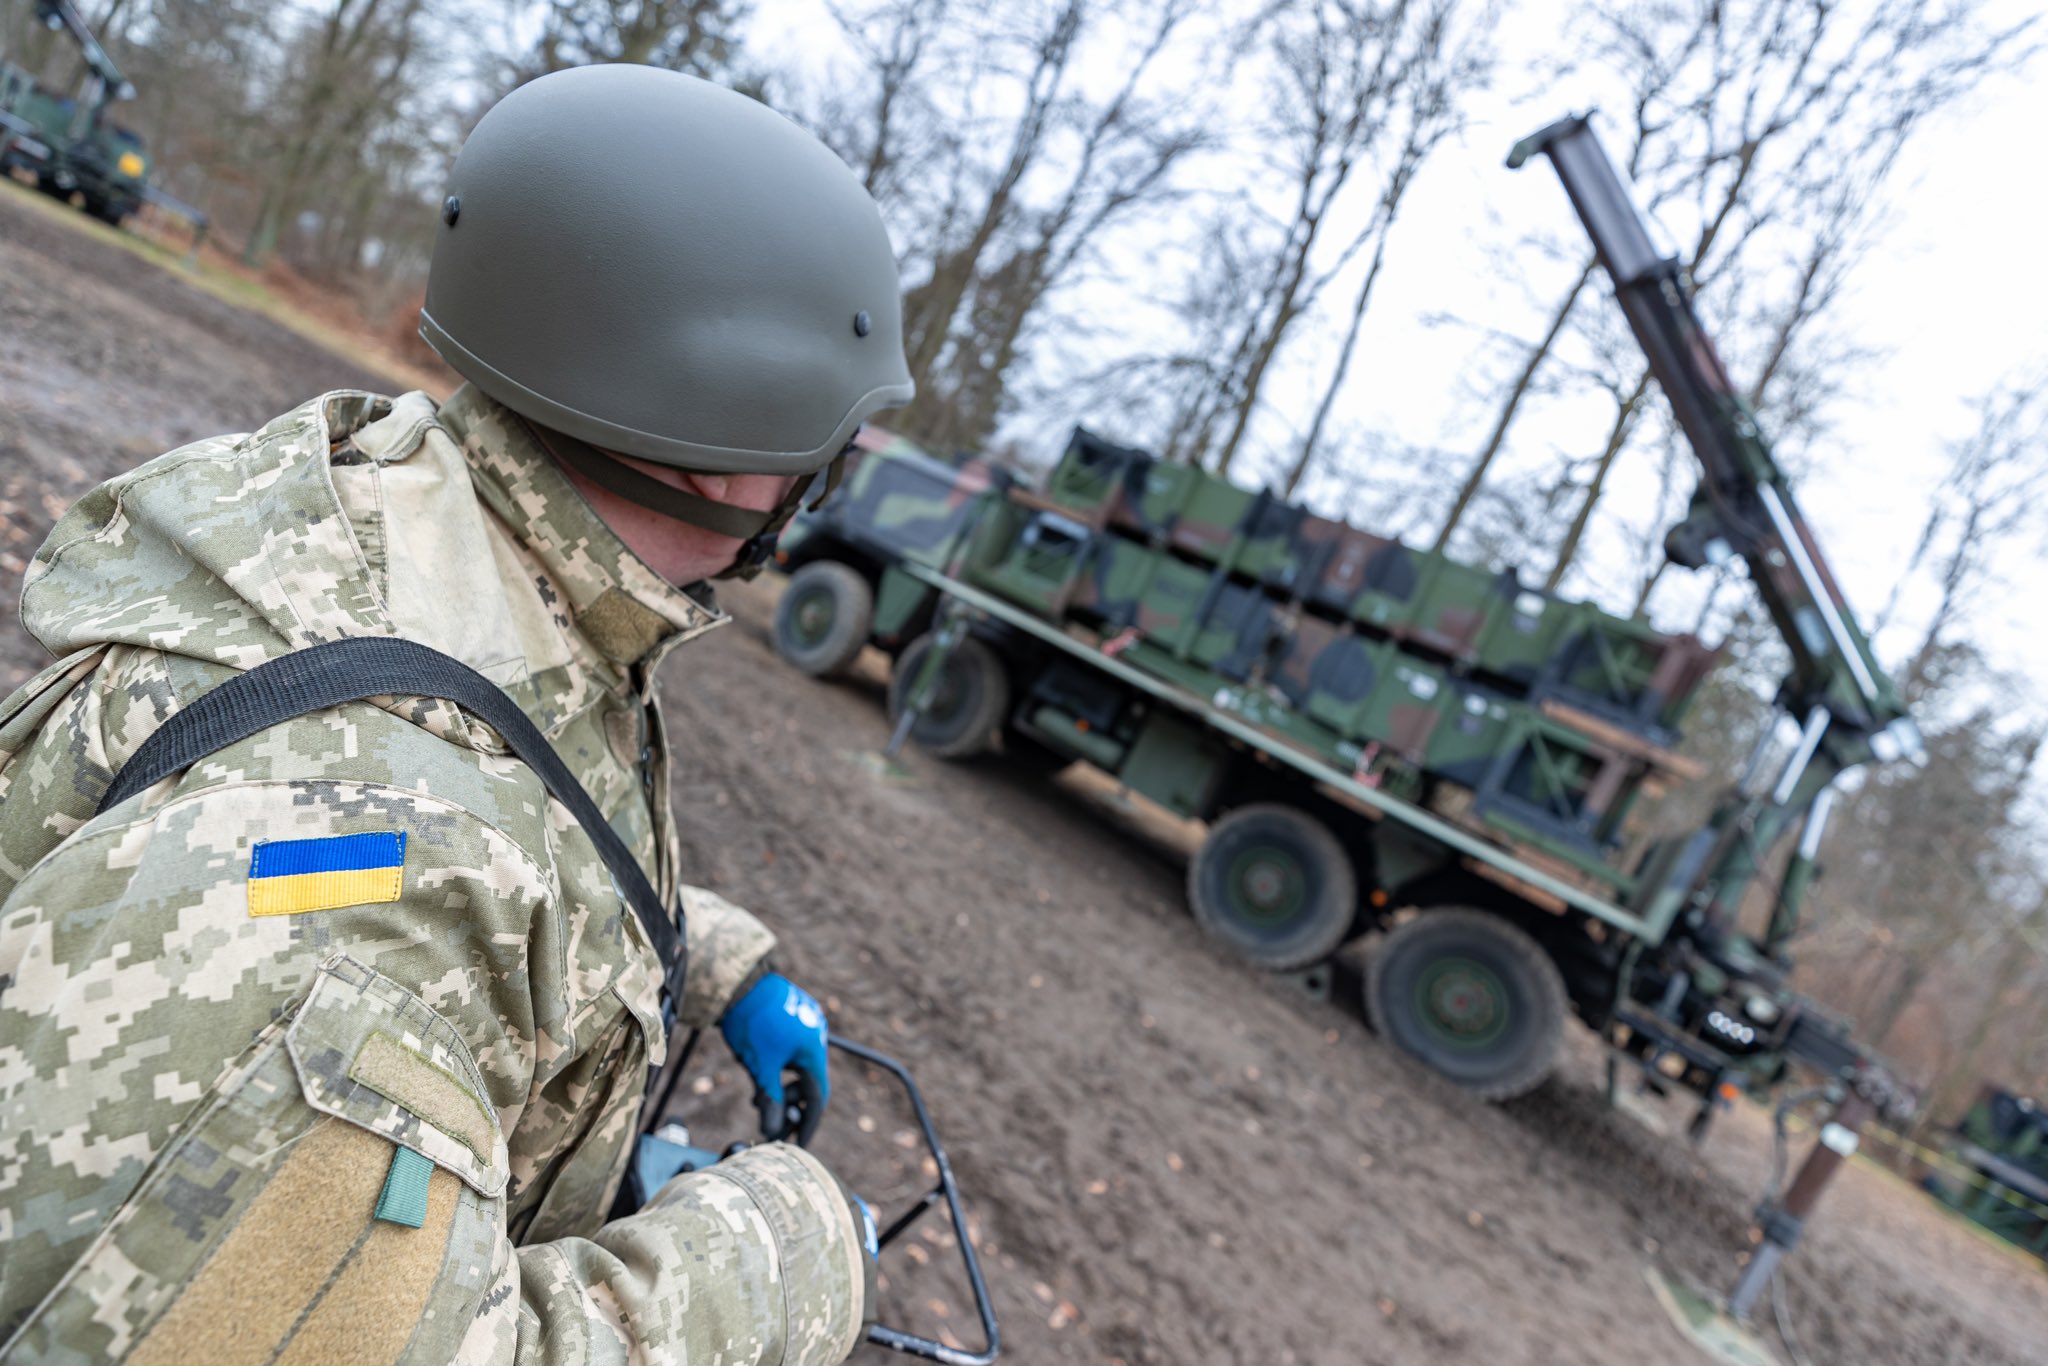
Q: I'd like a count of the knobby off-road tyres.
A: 4